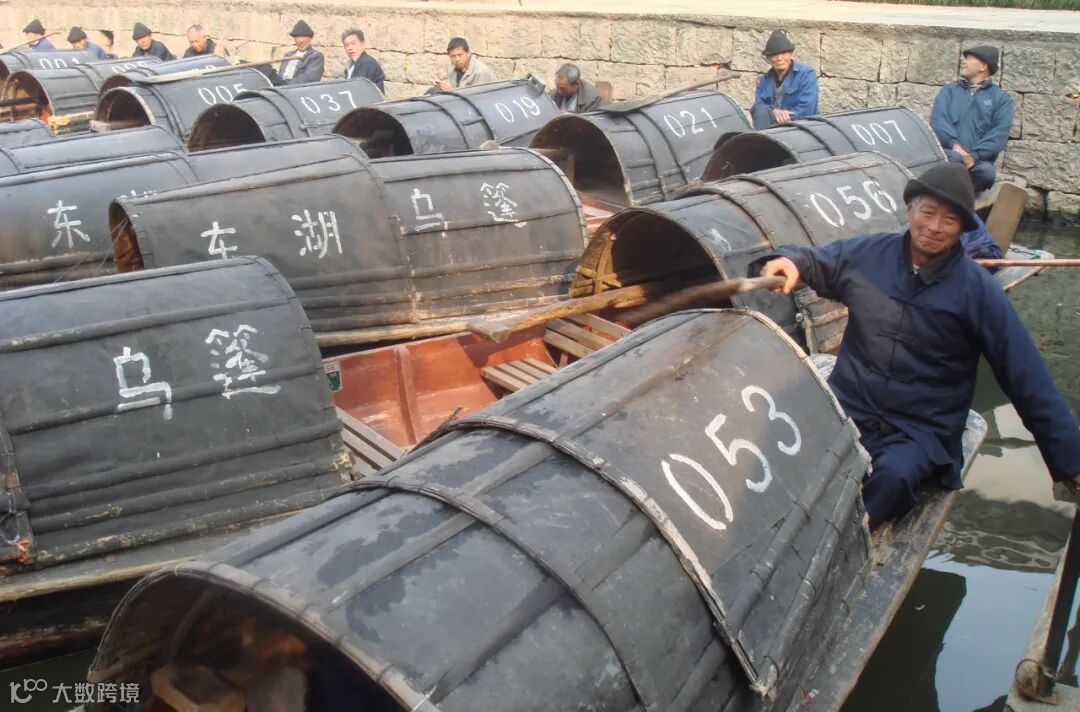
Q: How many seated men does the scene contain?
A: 11